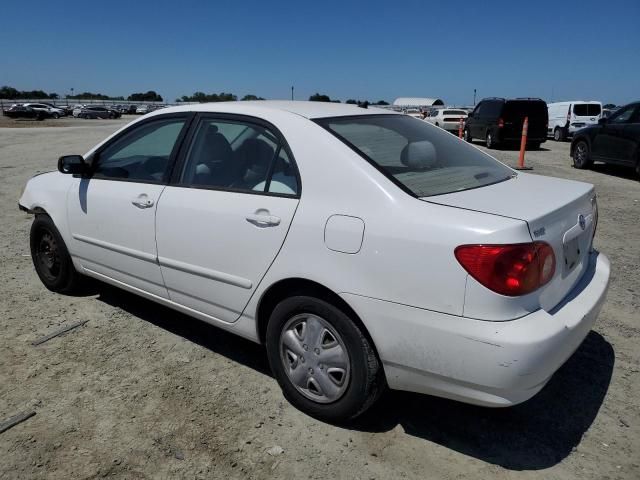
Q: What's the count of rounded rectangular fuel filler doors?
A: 1